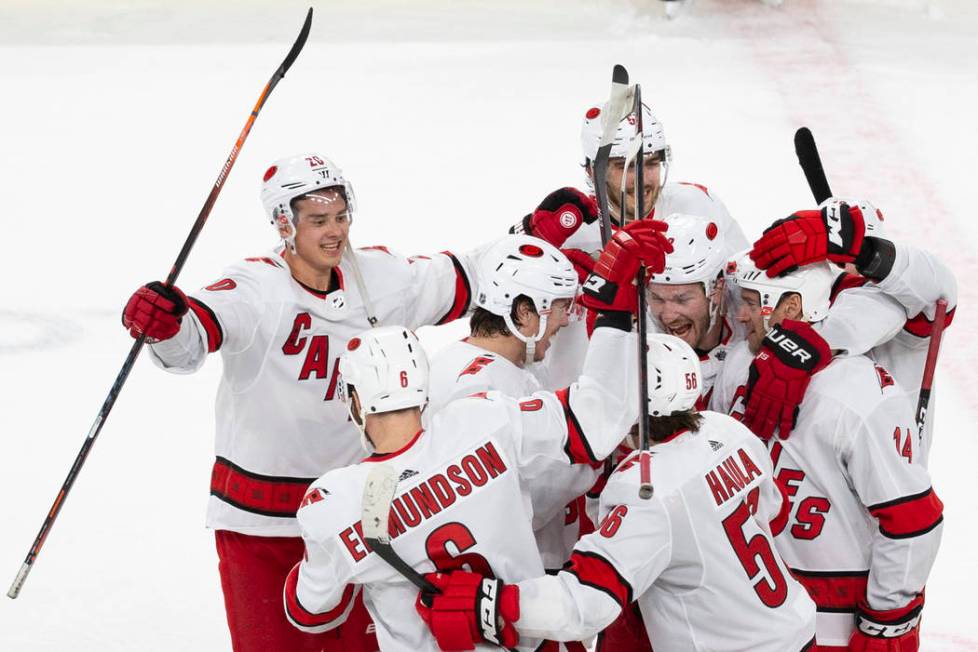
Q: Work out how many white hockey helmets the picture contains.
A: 8